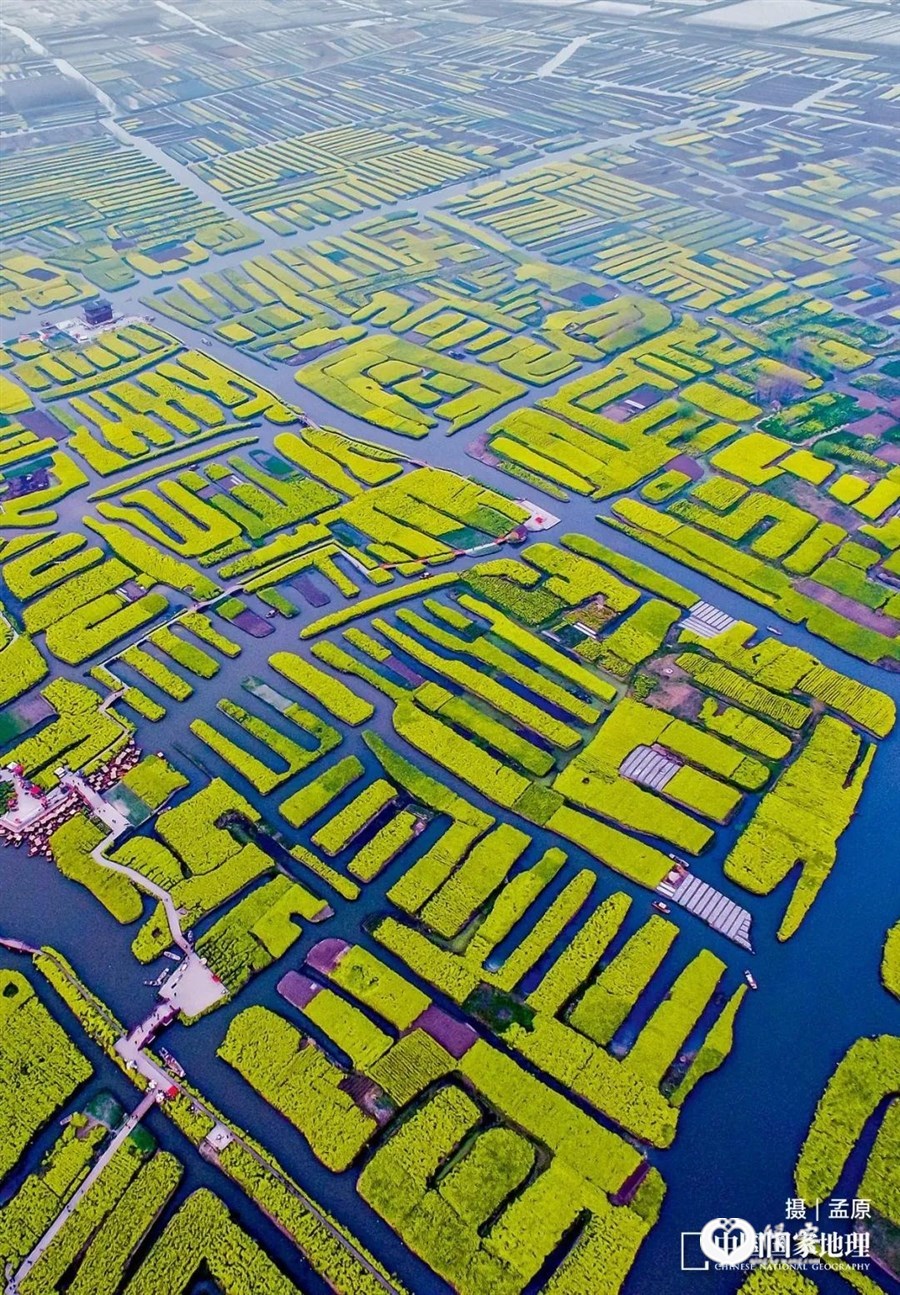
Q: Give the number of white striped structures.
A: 3